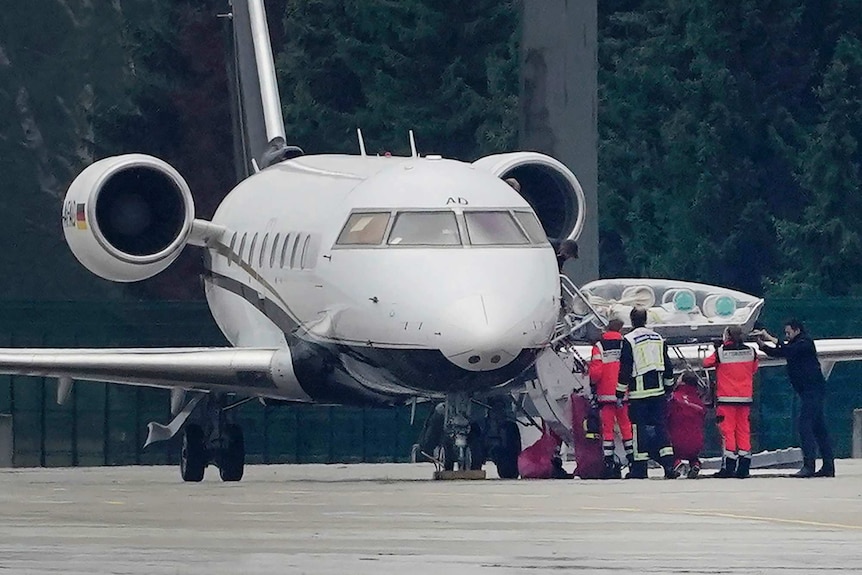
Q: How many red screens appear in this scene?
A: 0